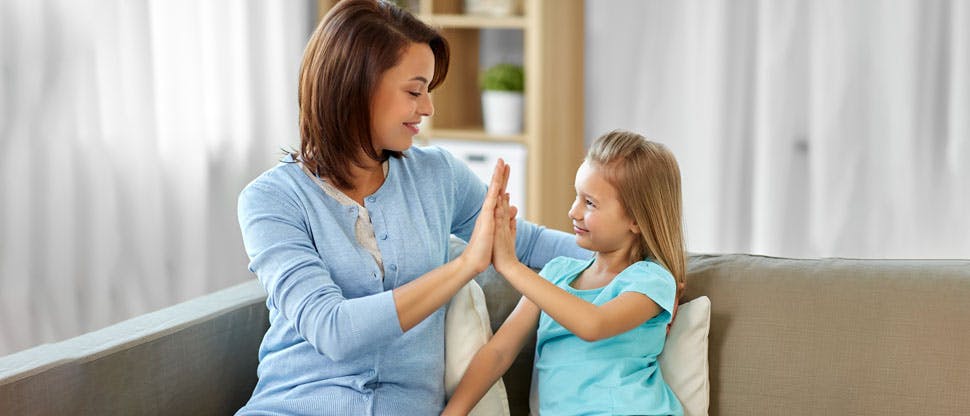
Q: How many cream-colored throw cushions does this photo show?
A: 2